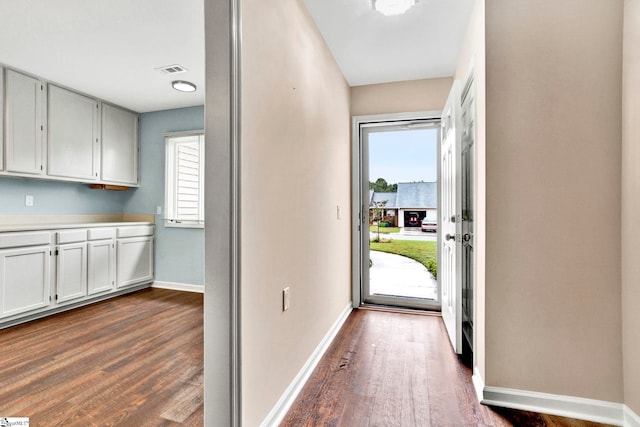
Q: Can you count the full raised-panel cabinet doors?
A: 7